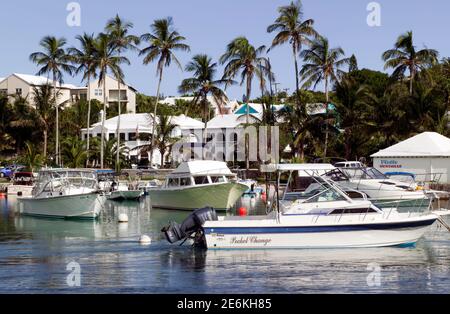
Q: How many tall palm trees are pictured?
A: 10